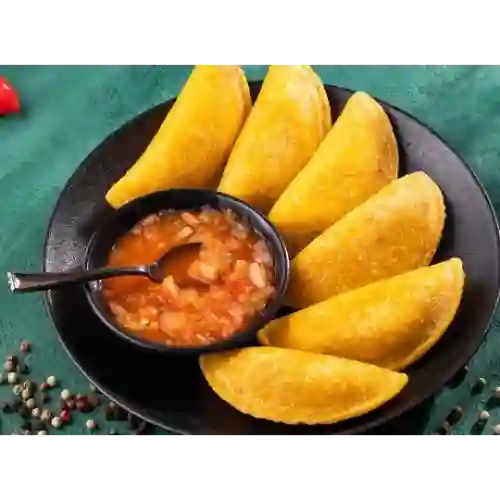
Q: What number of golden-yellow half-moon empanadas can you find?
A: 6